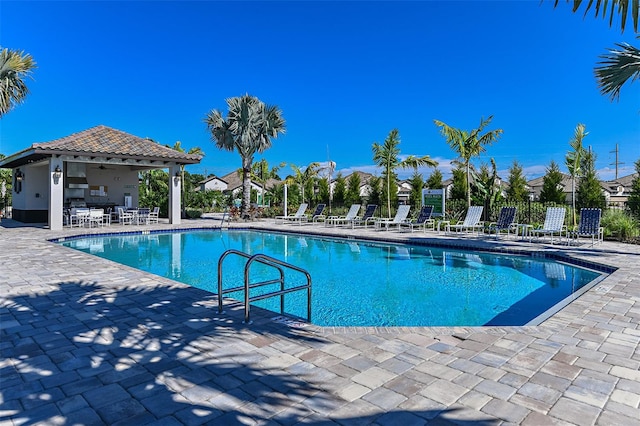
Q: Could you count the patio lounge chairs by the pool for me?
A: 10